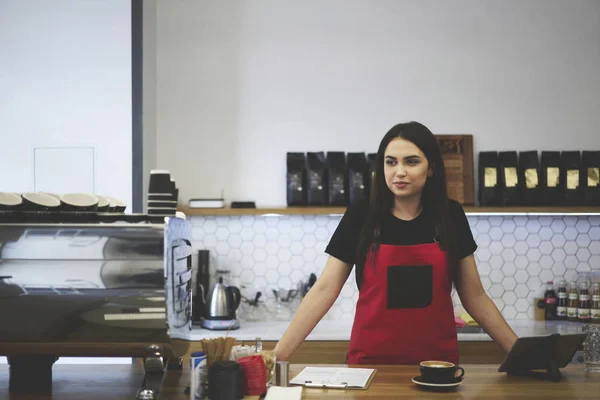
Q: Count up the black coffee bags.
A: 11